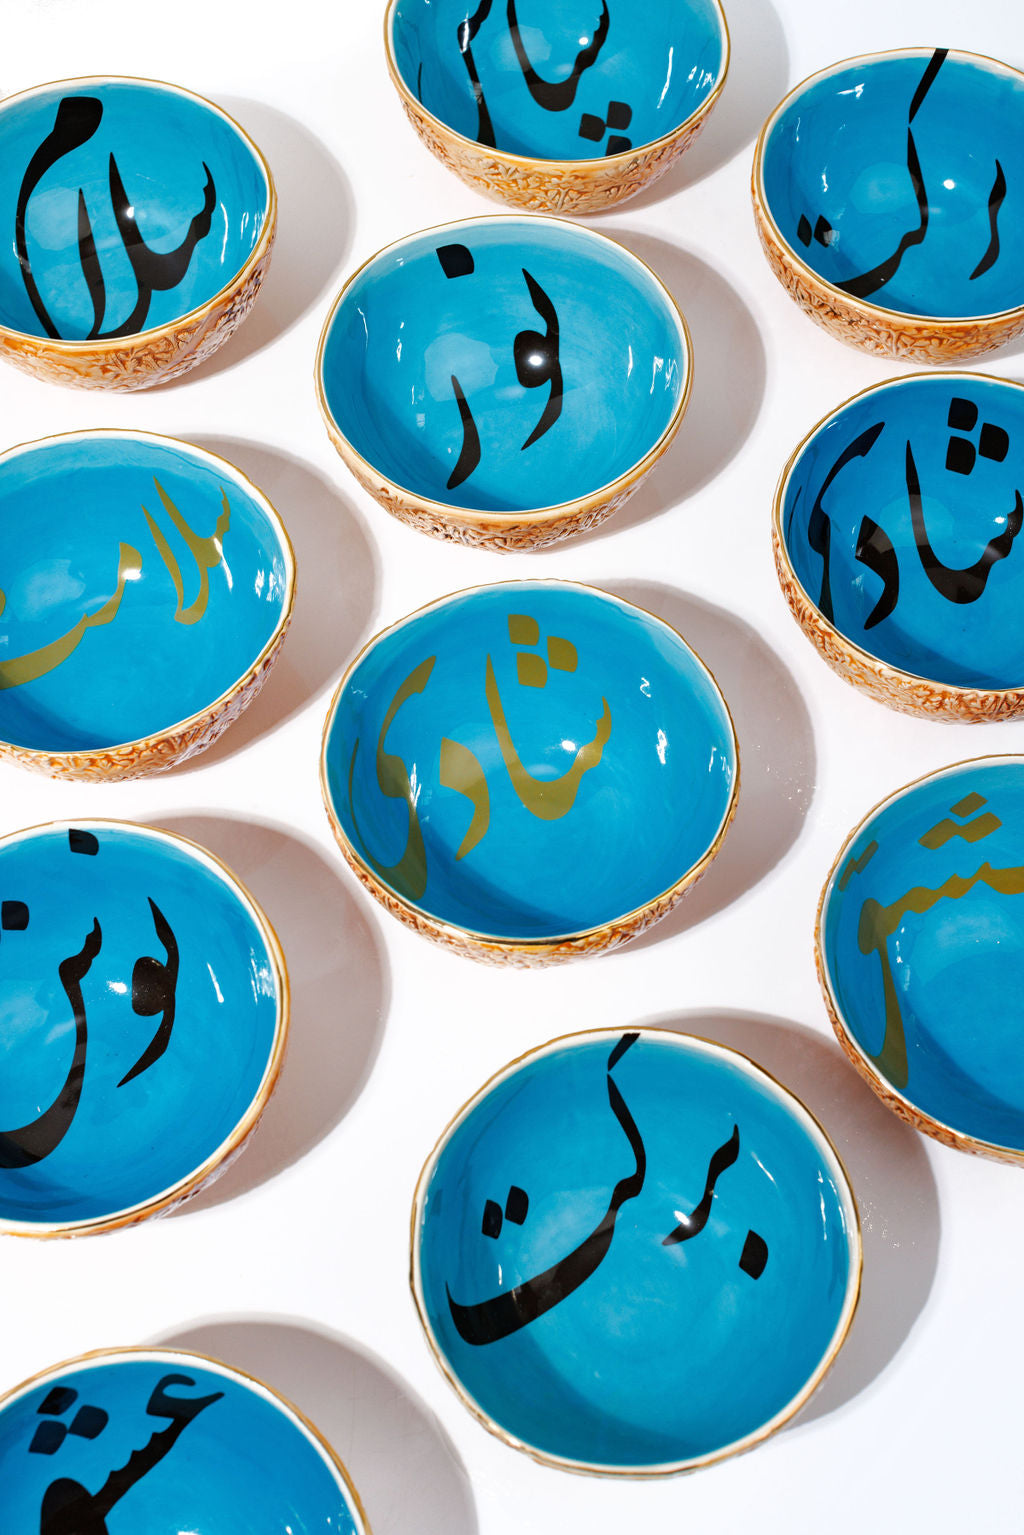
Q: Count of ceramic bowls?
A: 11